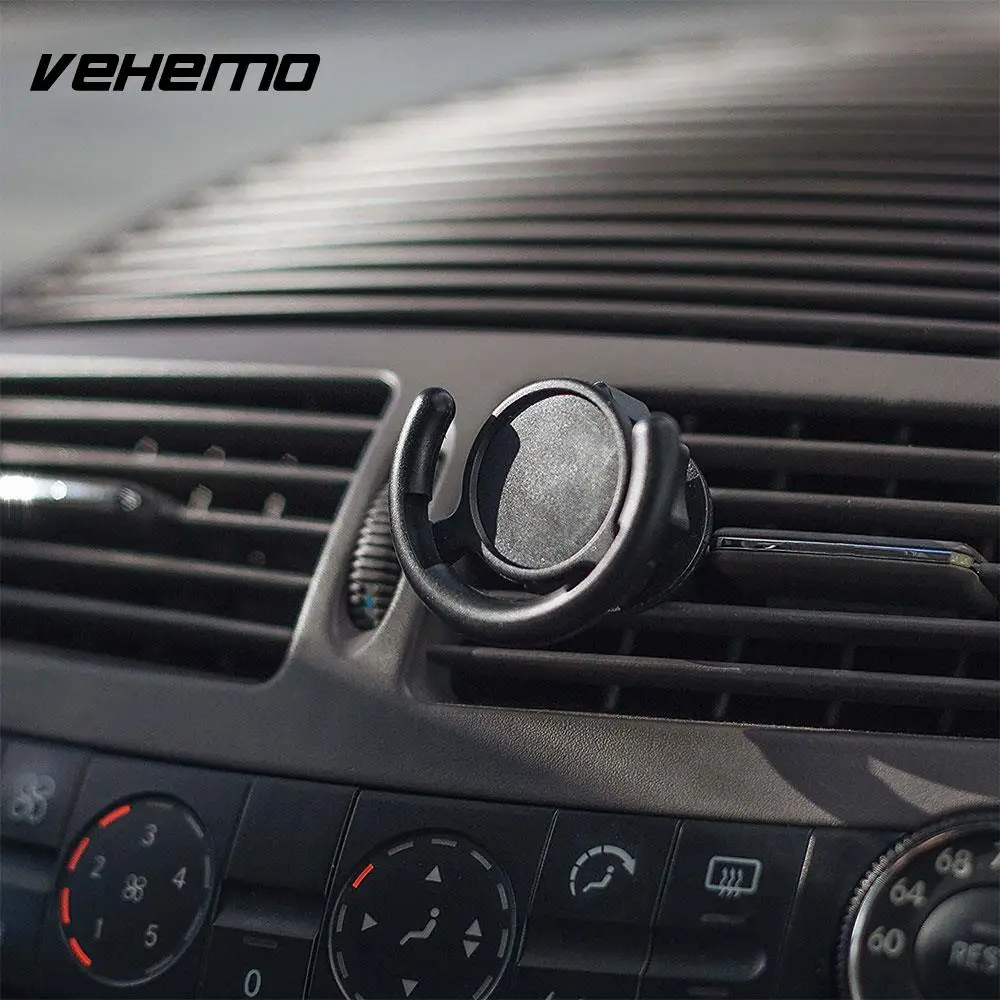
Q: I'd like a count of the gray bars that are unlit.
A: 14